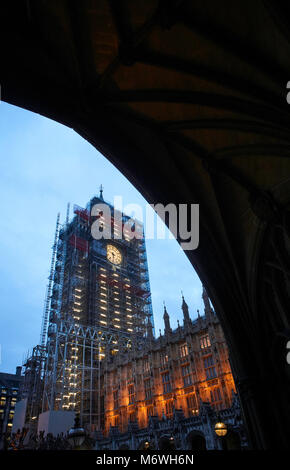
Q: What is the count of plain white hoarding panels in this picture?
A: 2